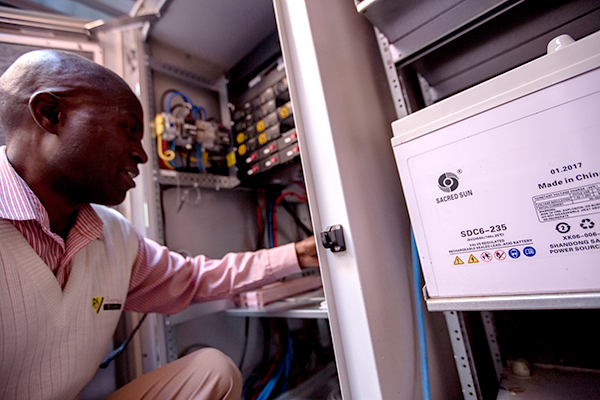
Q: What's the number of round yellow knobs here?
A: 5